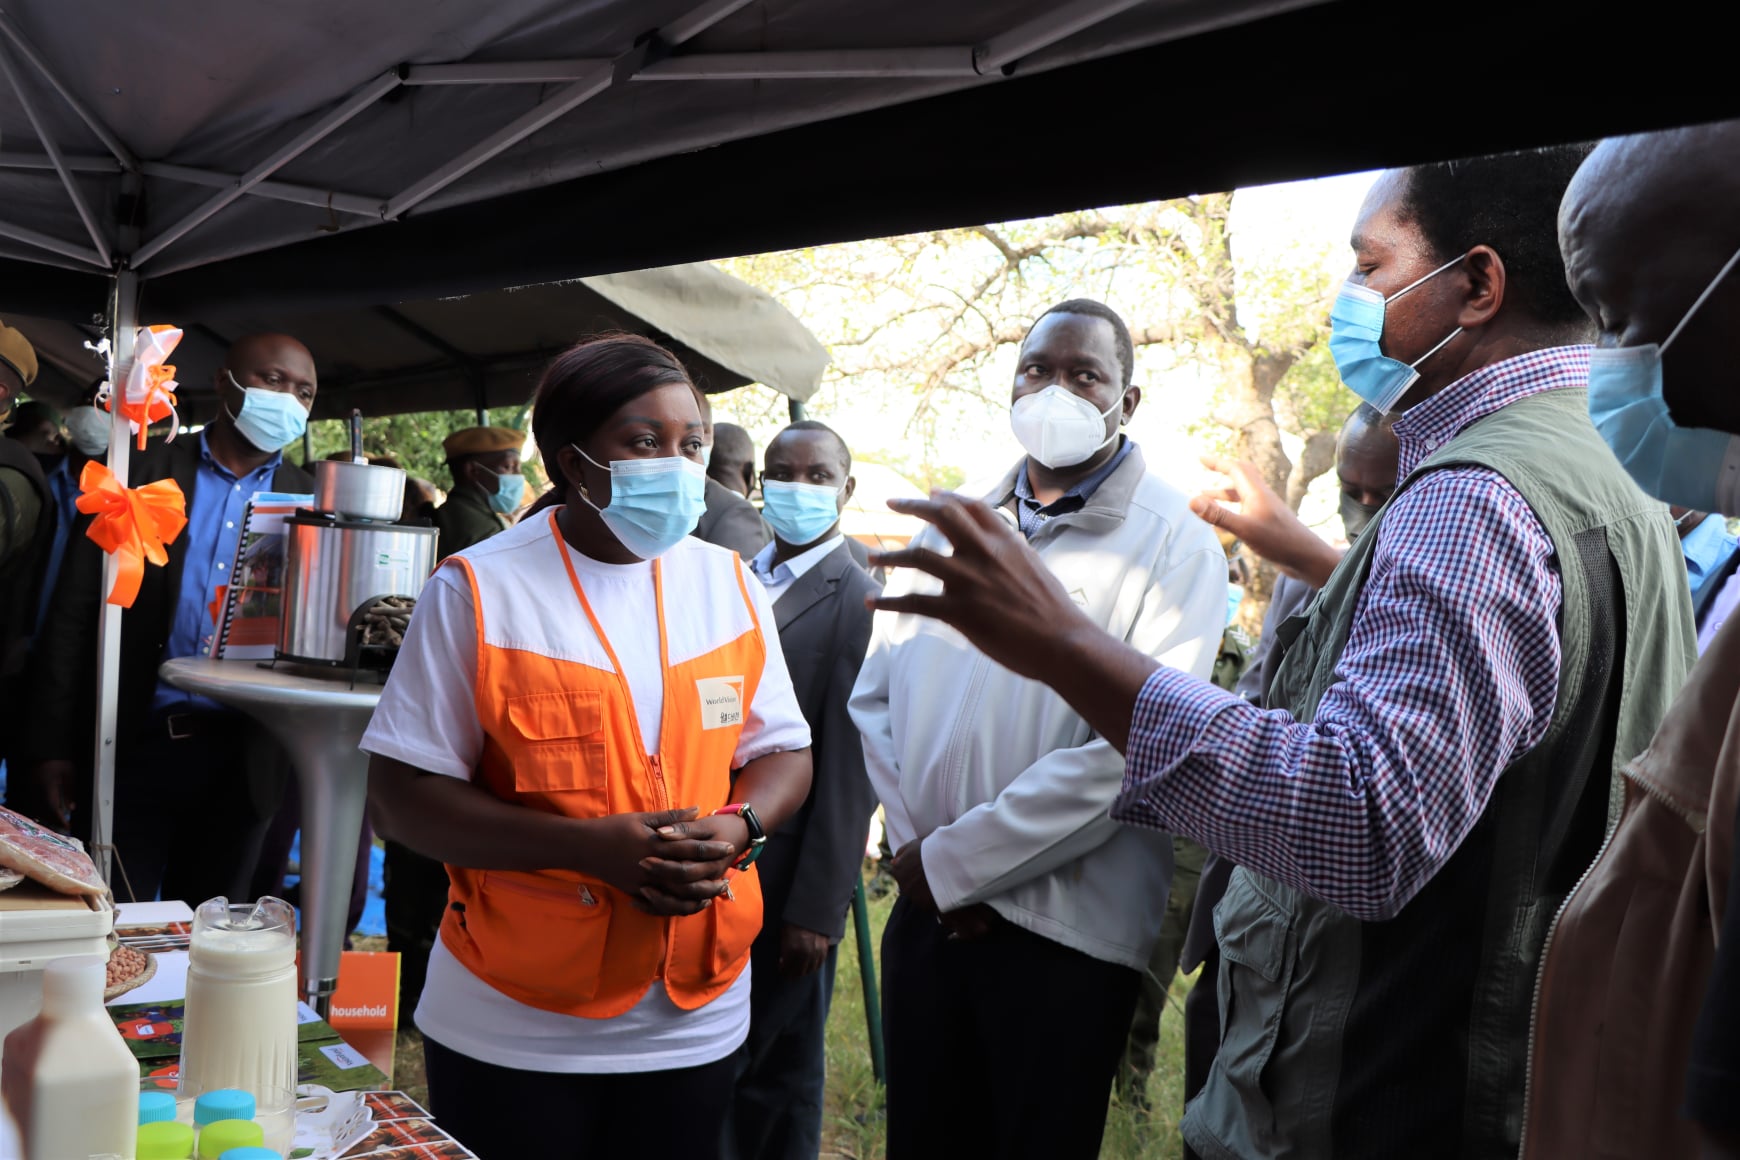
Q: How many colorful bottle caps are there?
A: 5